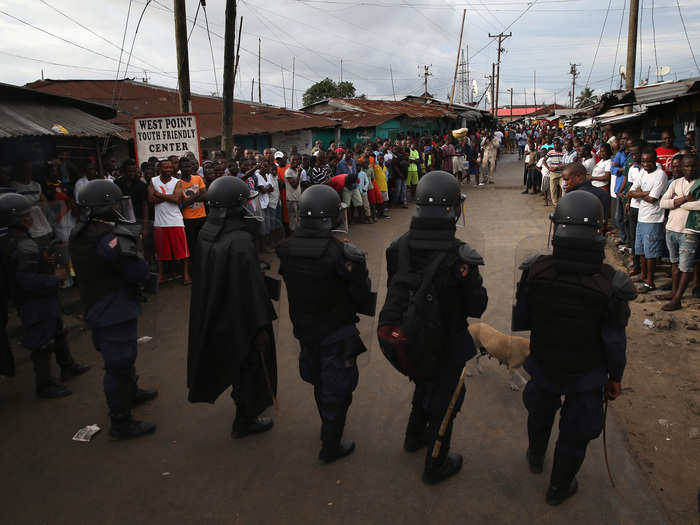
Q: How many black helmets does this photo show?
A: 6